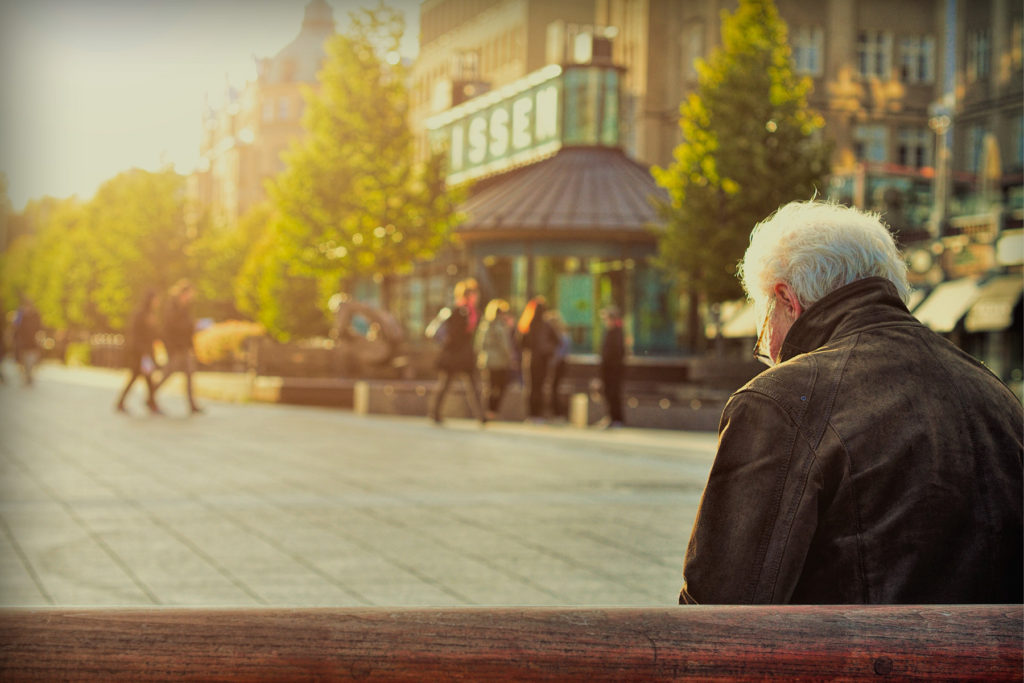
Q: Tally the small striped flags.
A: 0